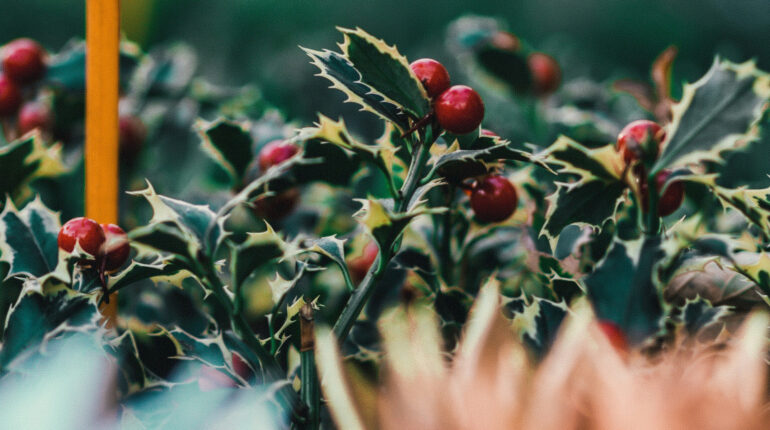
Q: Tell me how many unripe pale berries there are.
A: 0